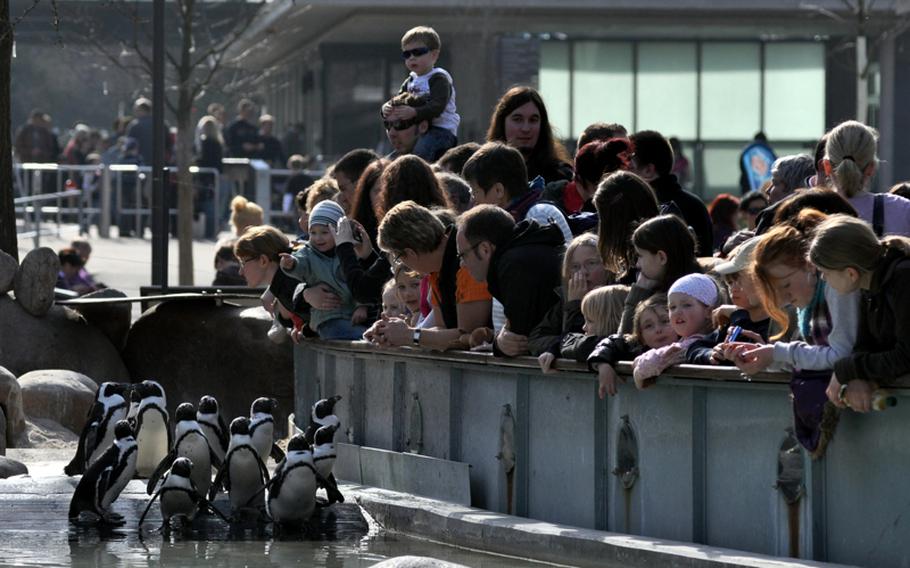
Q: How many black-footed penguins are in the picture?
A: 12